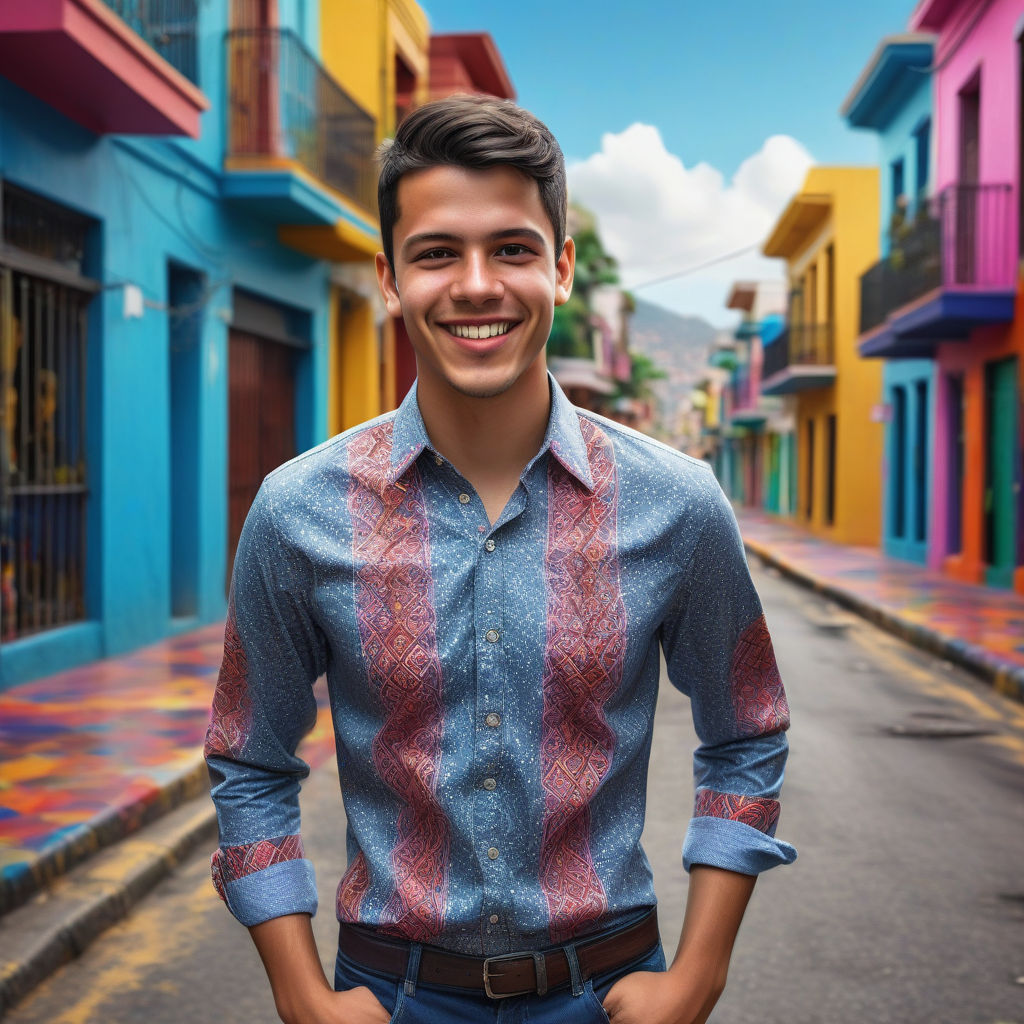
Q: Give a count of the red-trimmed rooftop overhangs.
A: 1